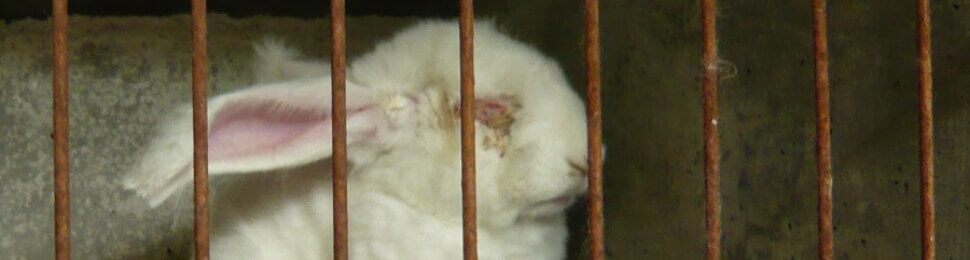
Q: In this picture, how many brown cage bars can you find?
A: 8